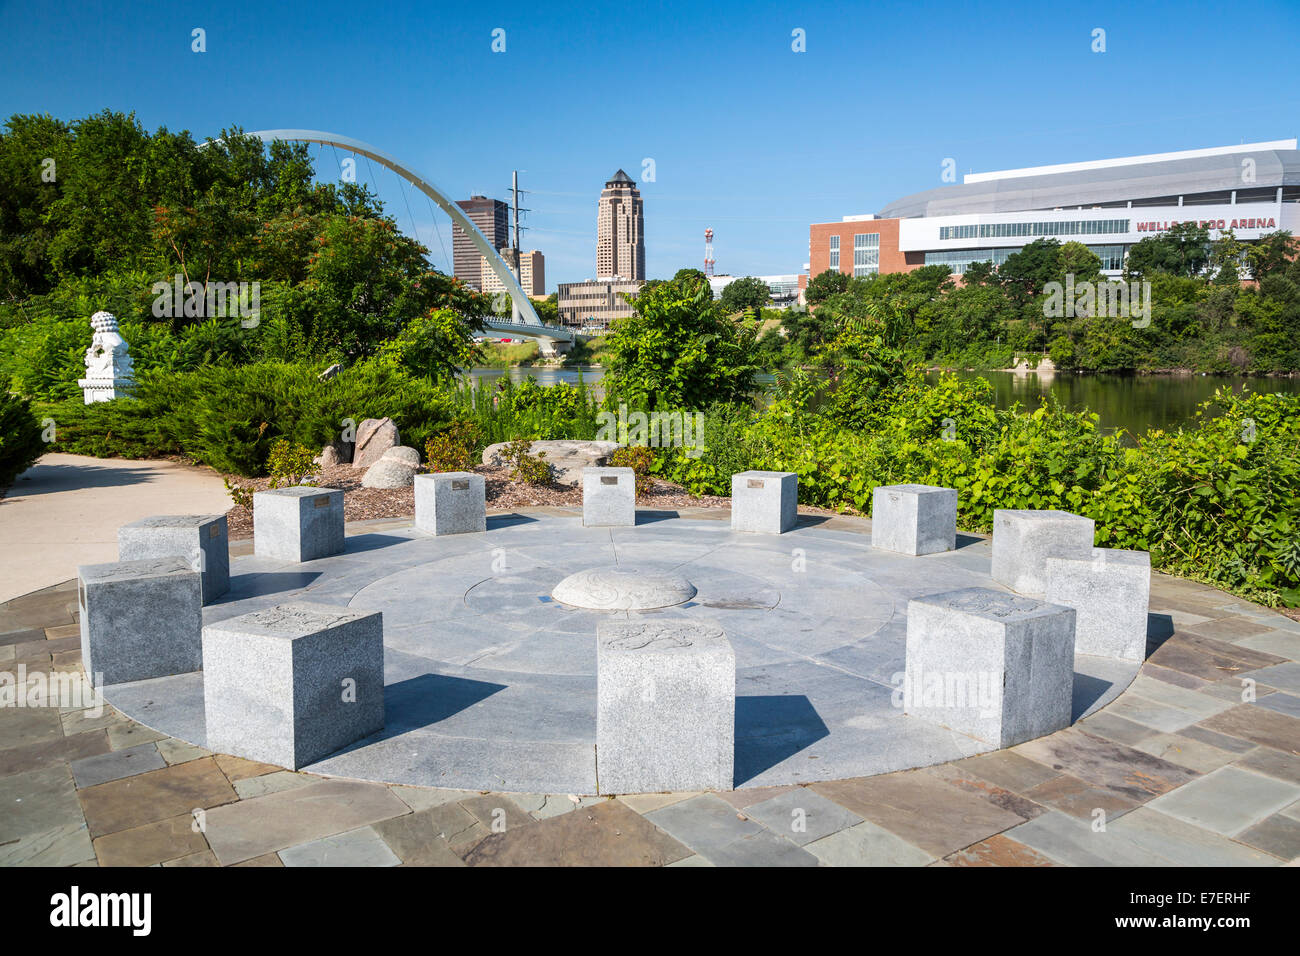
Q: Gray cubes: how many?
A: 12